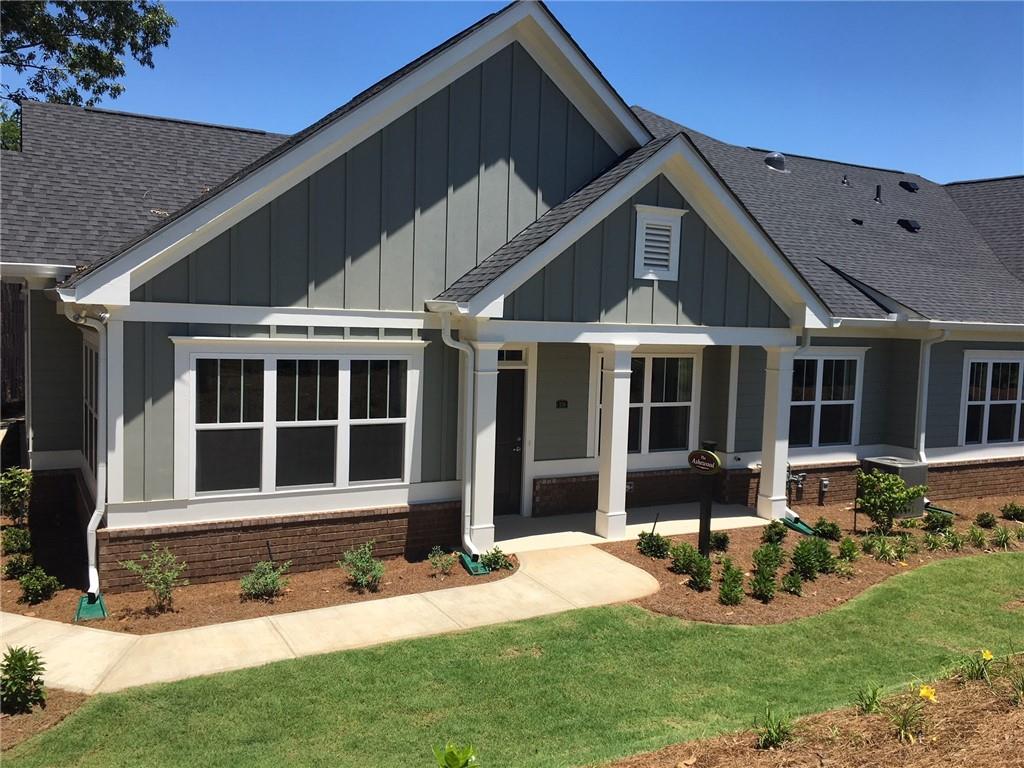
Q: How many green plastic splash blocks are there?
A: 4